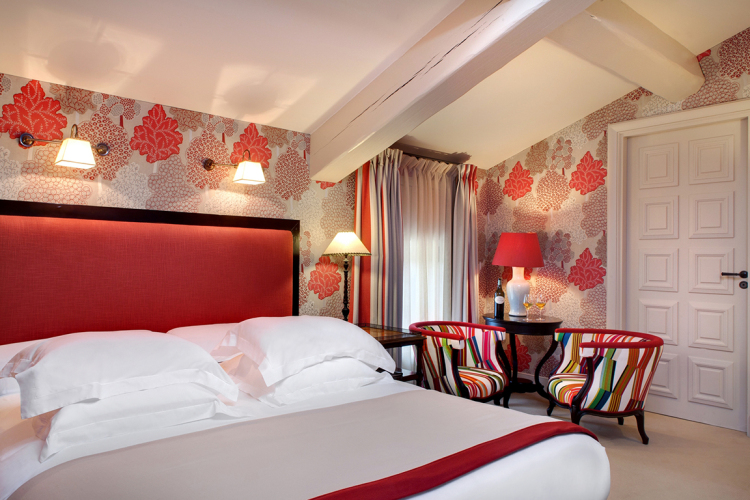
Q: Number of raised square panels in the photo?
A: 10